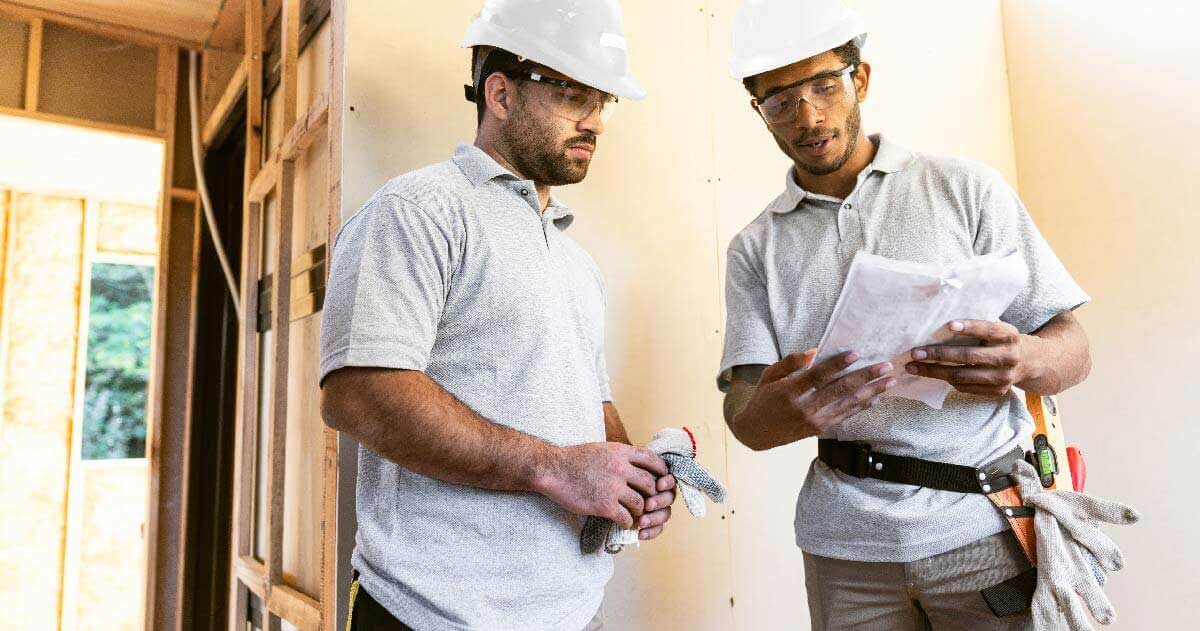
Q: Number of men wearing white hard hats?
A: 2